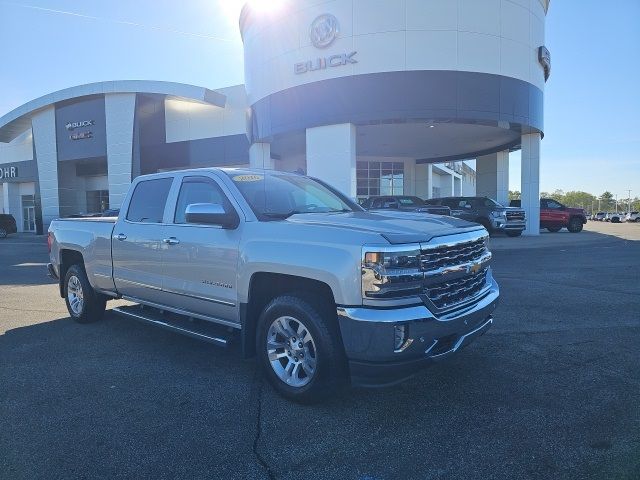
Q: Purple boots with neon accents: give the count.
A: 0